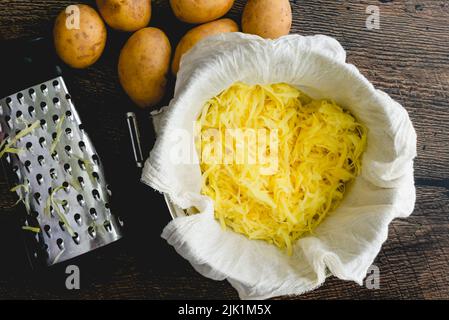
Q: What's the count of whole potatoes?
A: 6